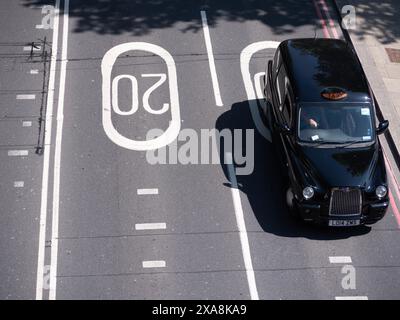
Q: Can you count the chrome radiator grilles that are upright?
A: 1